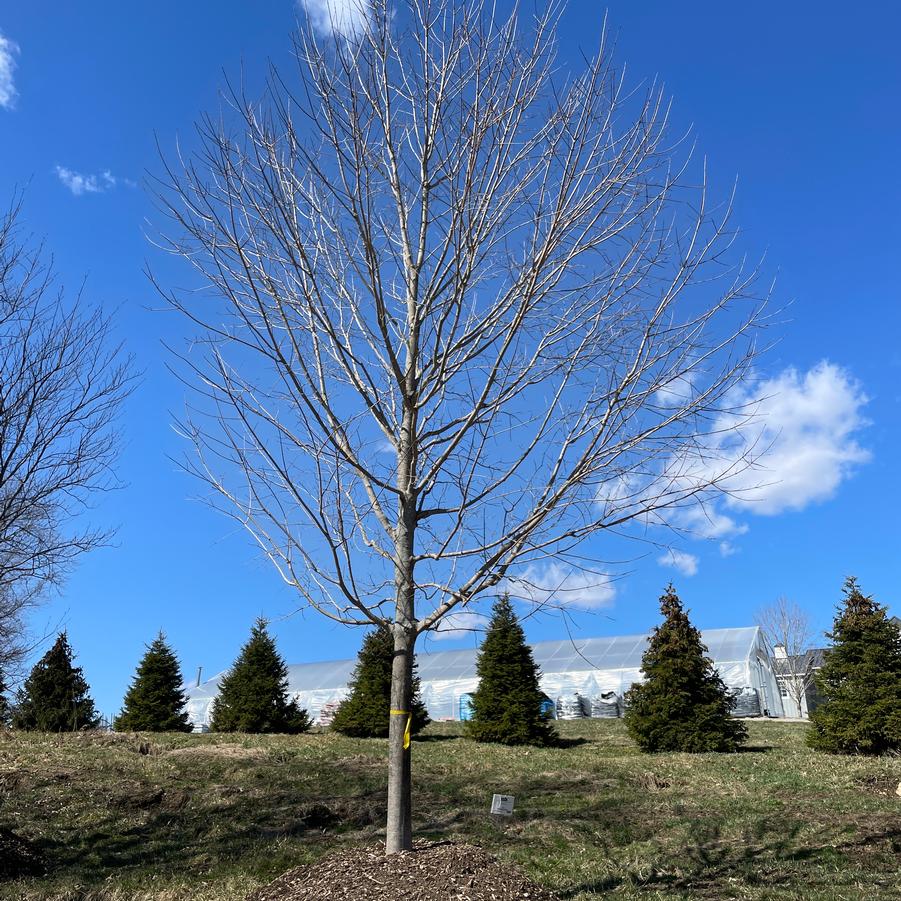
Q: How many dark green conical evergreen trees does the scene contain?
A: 7